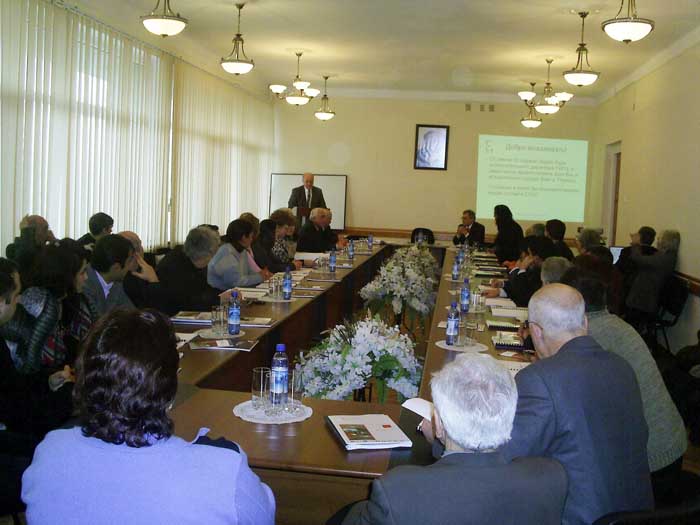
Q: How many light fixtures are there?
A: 8